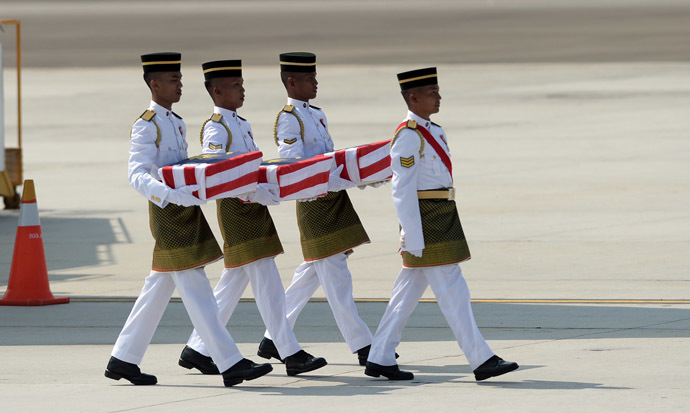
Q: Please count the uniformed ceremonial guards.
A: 4